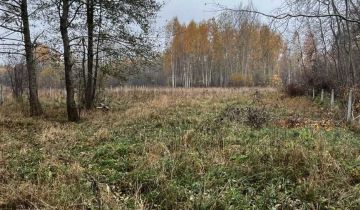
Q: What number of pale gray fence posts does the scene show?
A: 4